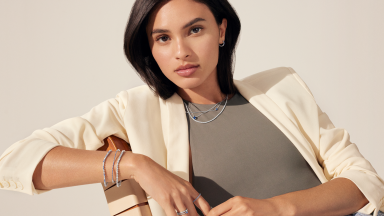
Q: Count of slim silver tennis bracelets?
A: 3